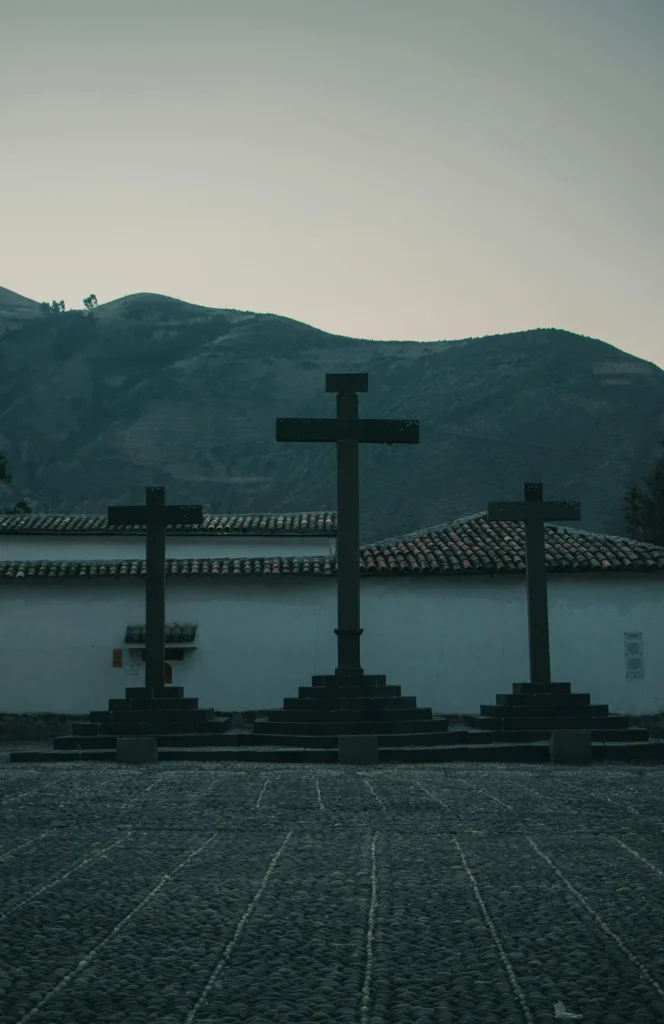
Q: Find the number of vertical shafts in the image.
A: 3